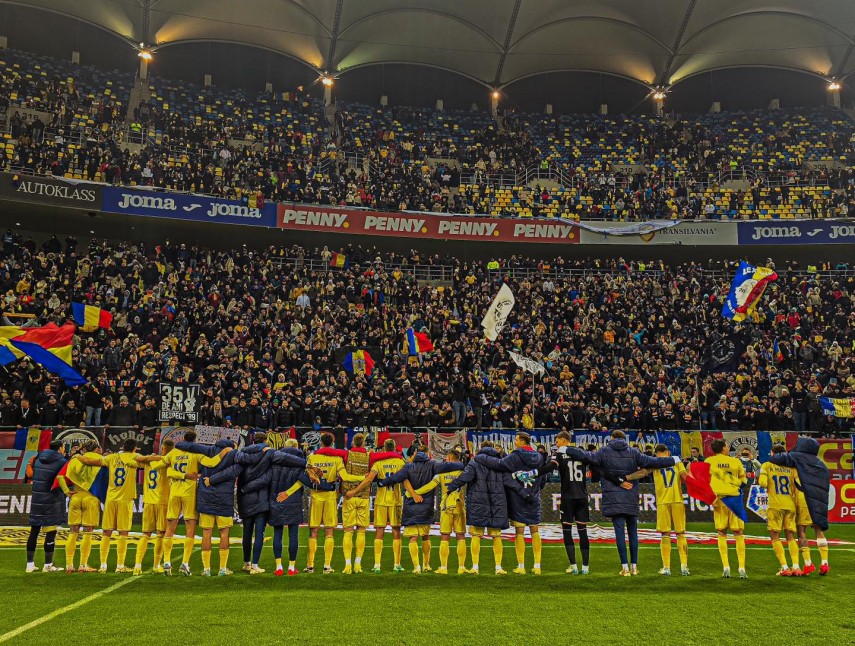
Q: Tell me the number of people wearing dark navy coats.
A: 9